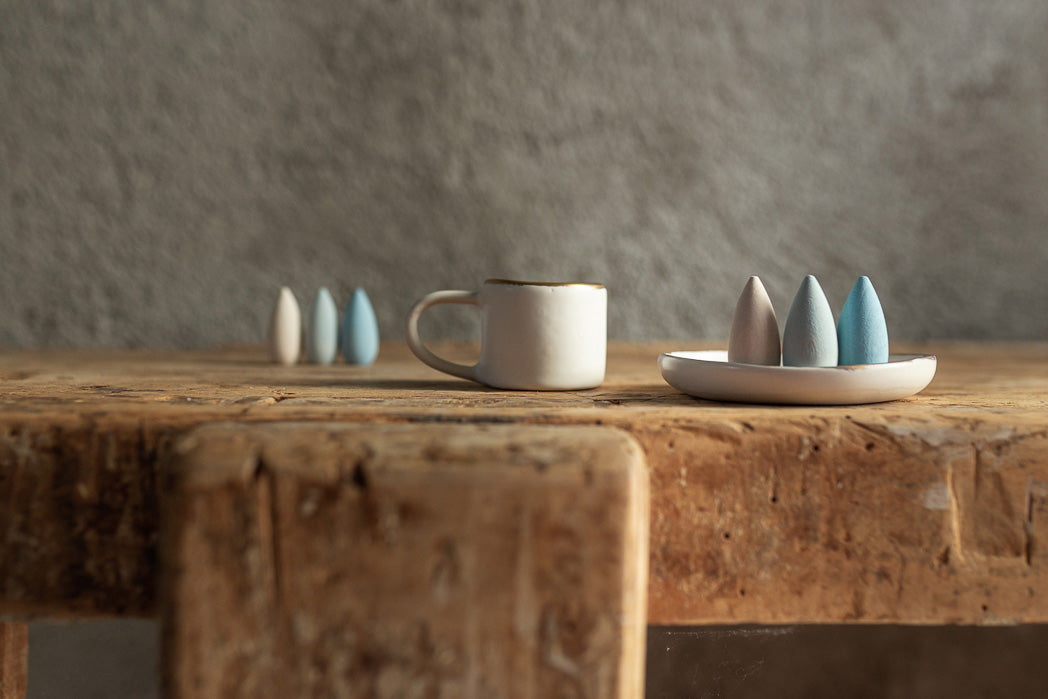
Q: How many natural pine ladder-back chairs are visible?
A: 0